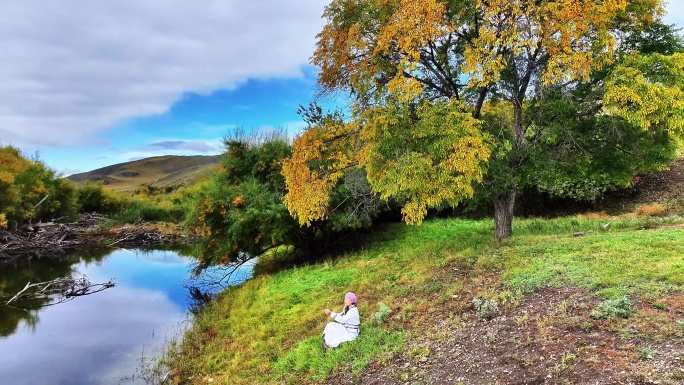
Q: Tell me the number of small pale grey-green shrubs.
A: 3